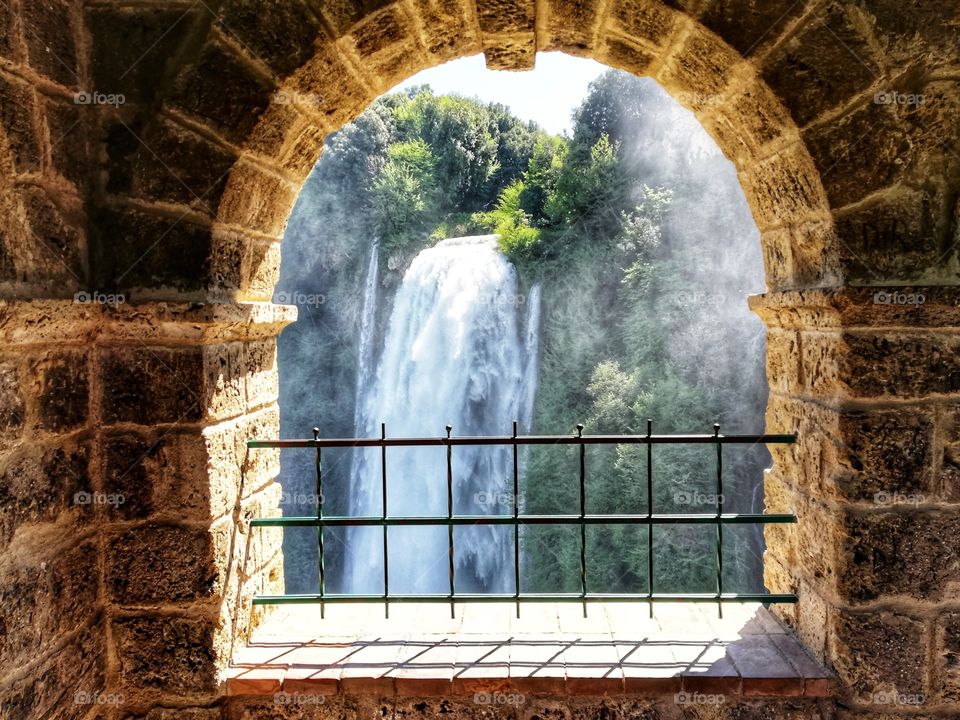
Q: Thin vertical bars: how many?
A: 7